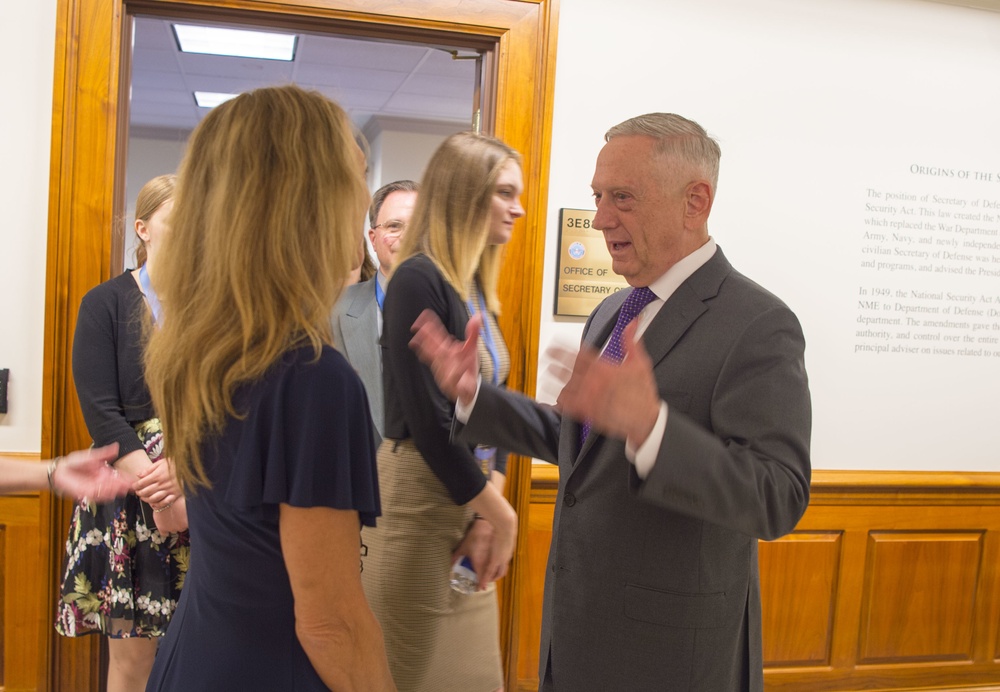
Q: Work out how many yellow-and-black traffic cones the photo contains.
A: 0